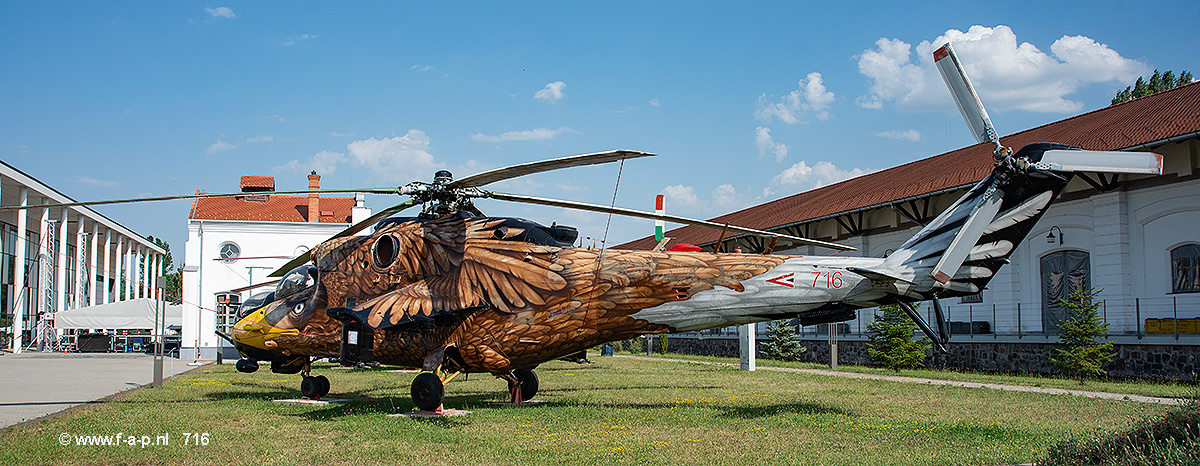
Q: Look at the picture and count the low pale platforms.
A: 3